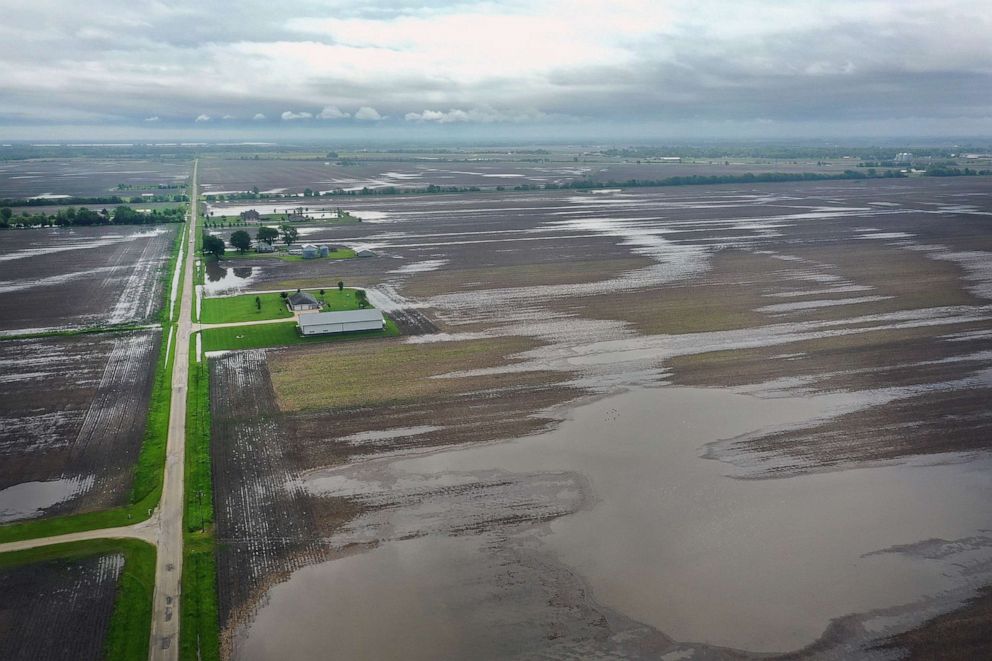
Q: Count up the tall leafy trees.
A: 4